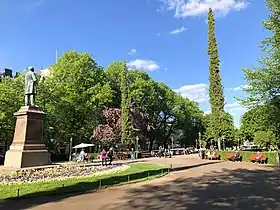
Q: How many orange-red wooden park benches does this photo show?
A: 3